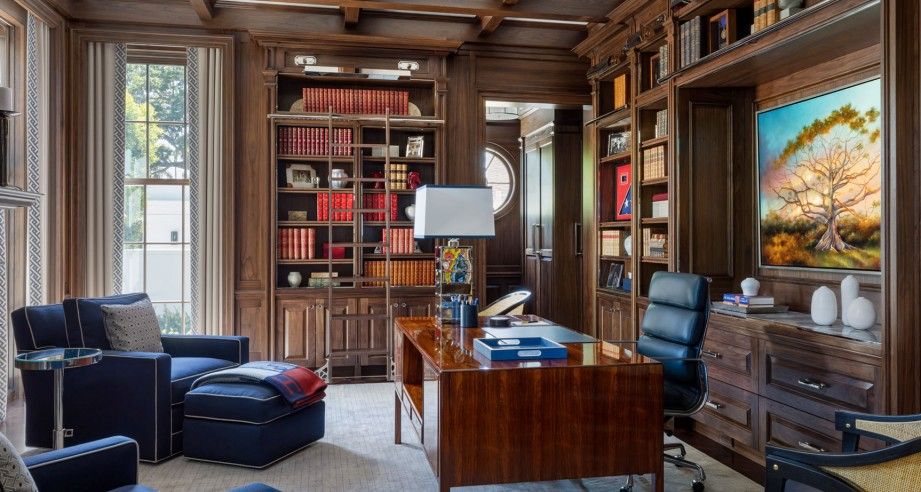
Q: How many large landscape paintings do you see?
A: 1